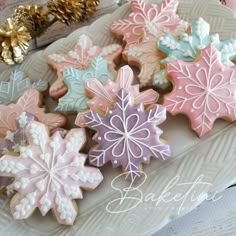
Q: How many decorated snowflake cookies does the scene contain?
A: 12